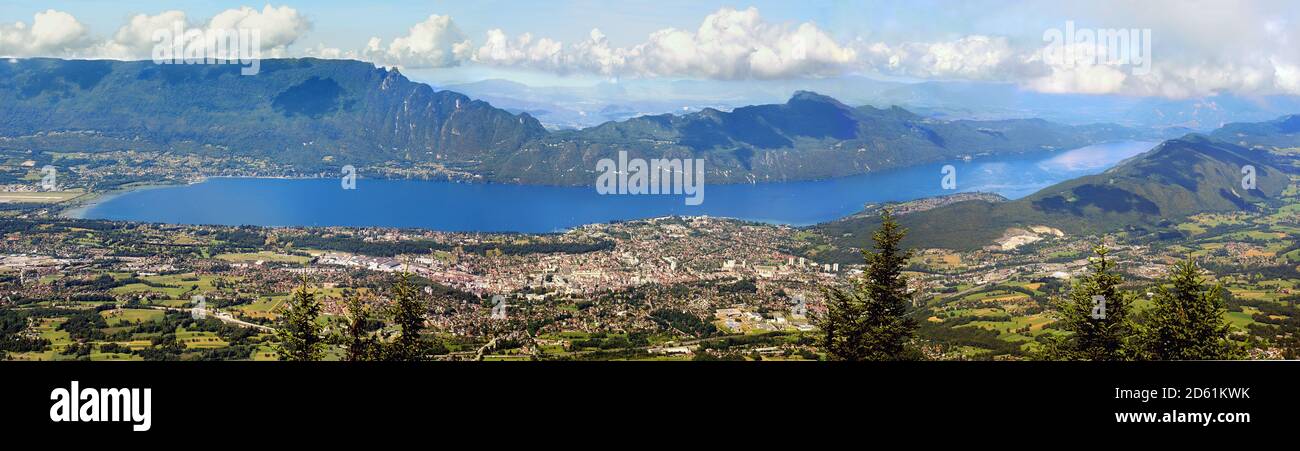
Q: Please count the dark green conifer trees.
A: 6